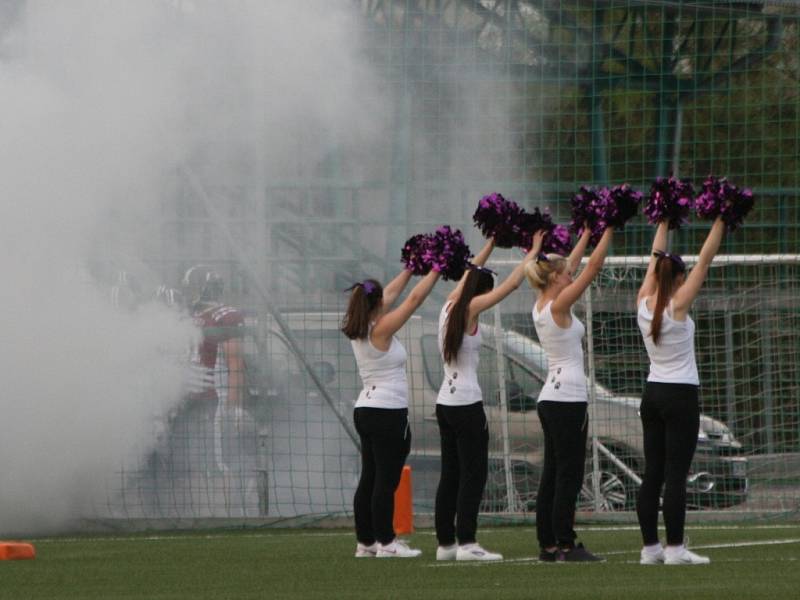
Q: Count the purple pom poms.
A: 8